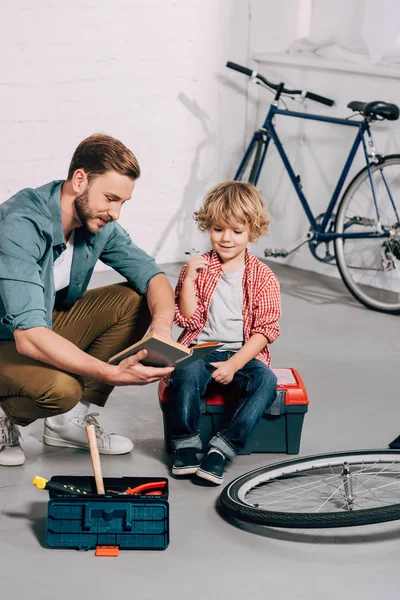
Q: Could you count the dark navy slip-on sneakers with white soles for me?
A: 2